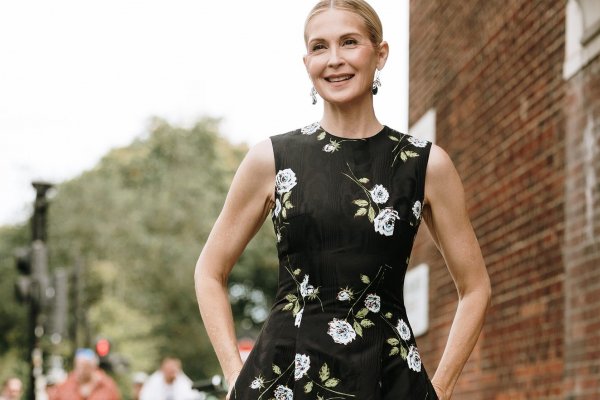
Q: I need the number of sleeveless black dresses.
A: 1